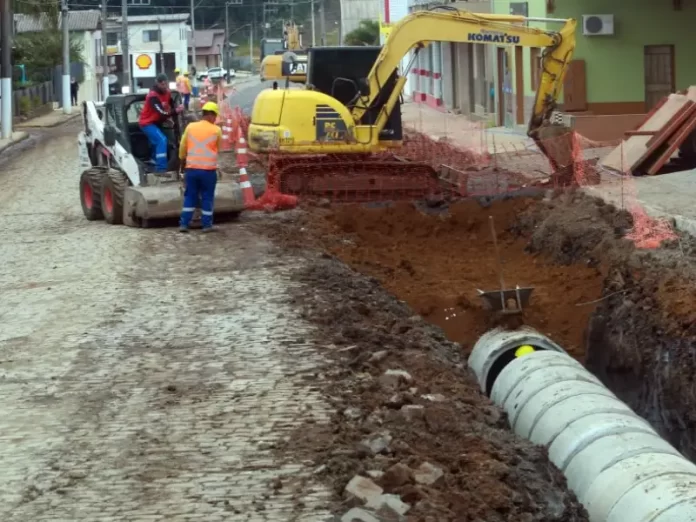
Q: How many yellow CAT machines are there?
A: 1